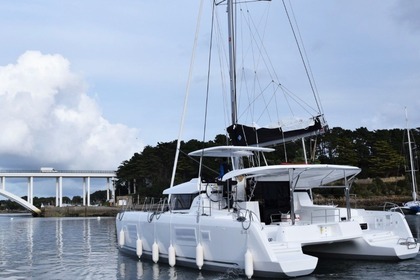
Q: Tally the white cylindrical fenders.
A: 6